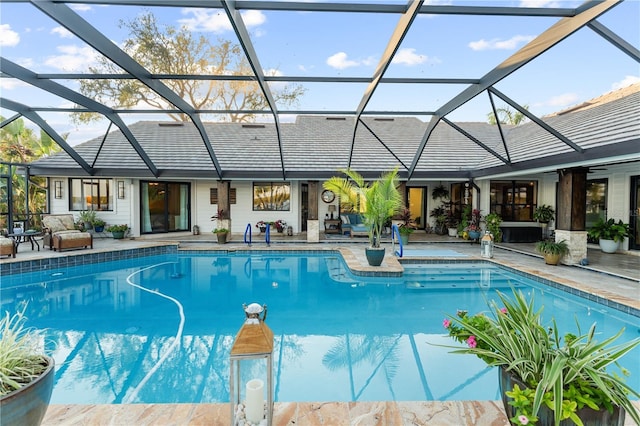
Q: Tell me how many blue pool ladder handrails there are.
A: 3